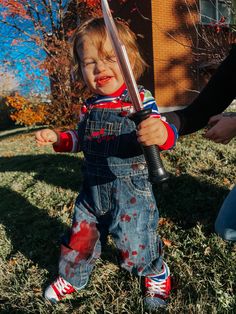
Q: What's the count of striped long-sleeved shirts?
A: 1